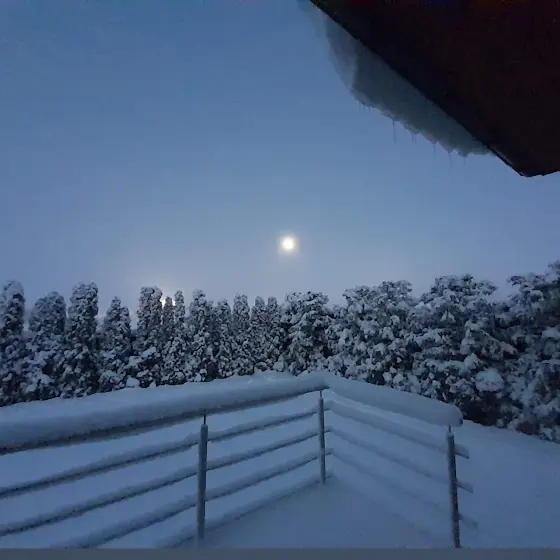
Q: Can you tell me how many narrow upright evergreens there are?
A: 12